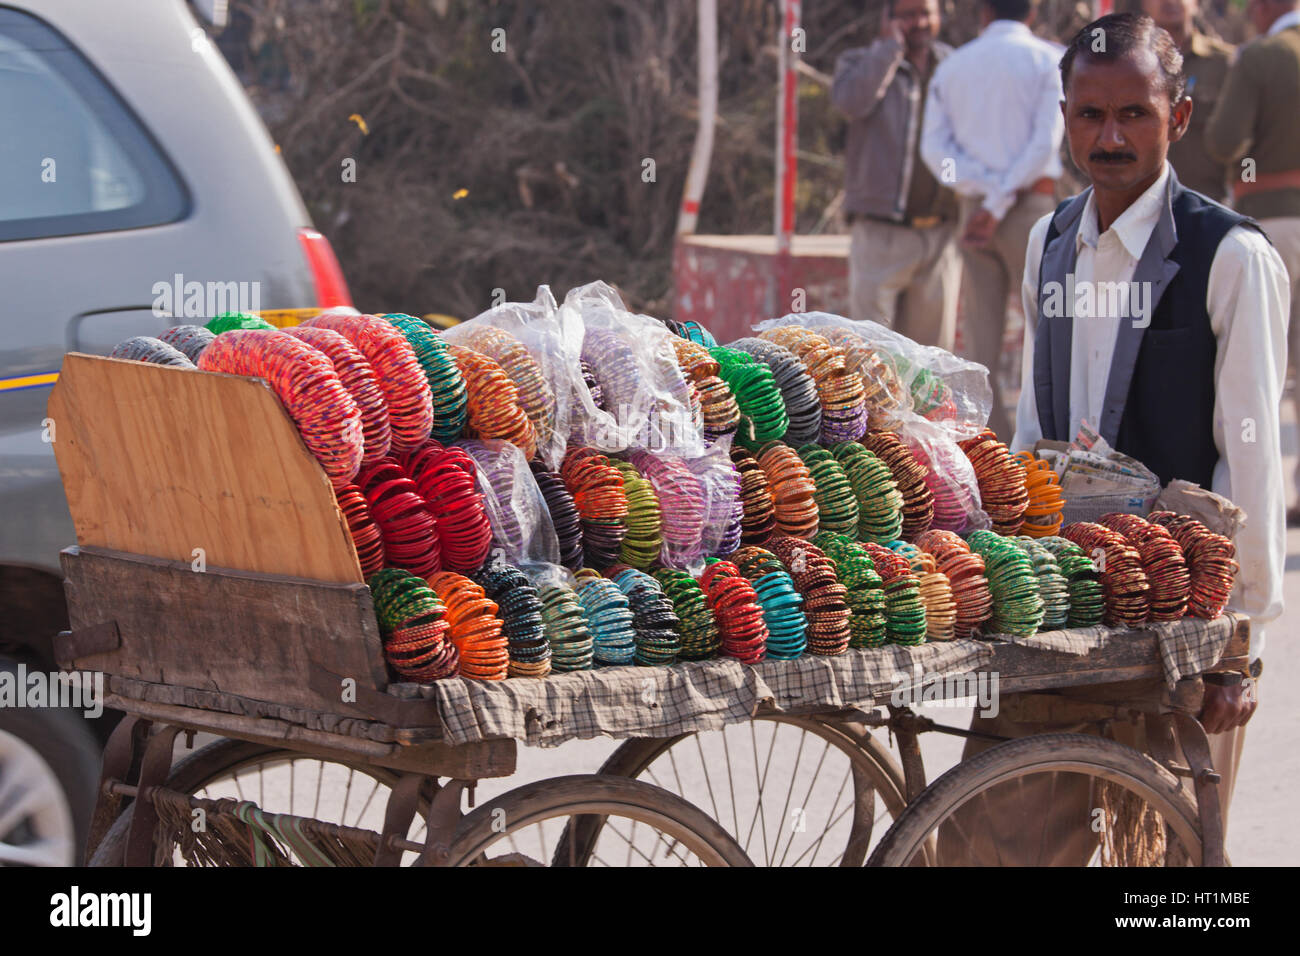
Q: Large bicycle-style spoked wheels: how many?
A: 4